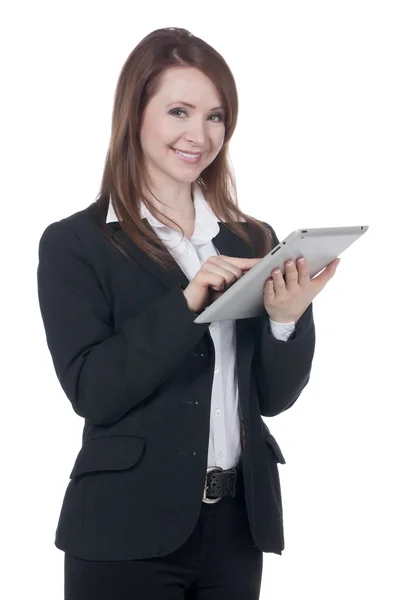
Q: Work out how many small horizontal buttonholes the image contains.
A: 3